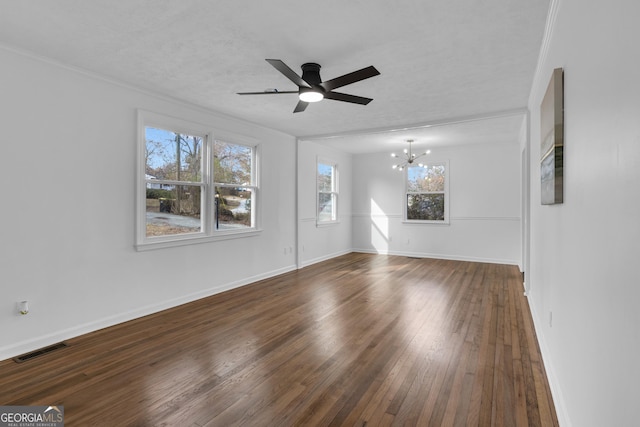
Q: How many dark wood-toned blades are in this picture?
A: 5